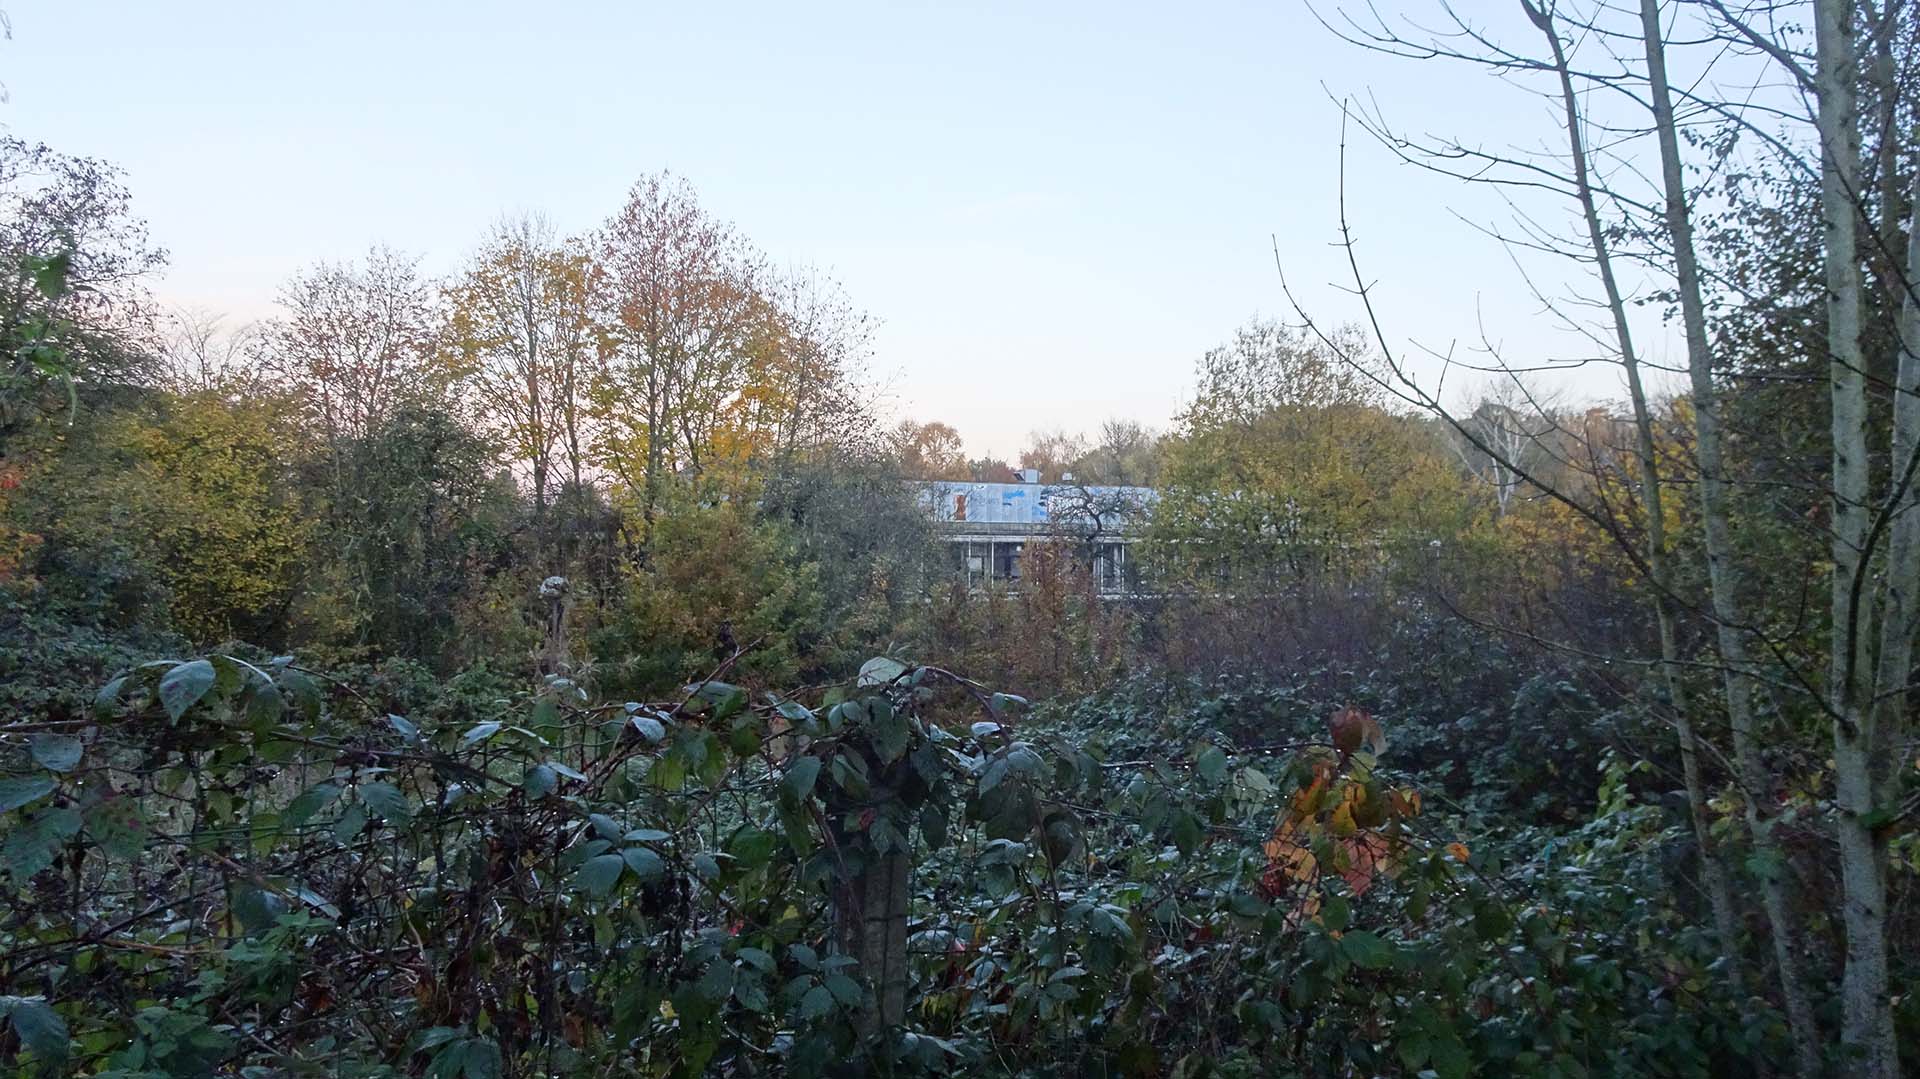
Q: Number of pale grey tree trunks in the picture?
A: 4